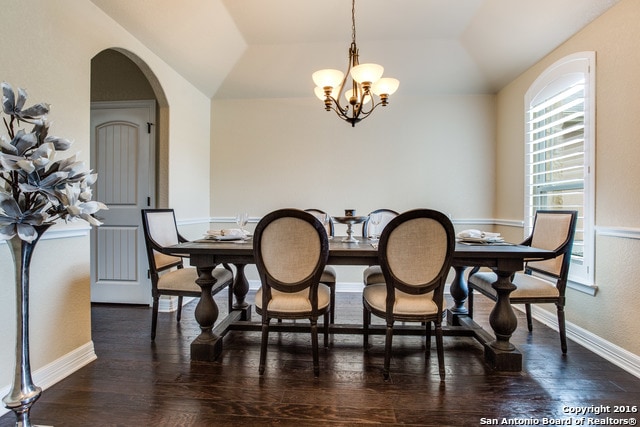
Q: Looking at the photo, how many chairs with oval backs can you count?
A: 4